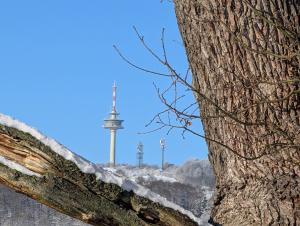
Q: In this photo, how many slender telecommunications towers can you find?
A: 3